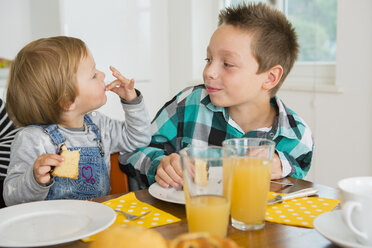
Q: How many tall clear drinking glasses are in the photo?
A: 2